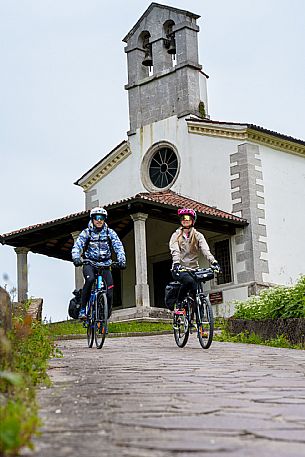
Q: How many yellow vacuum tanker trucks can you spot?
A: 0